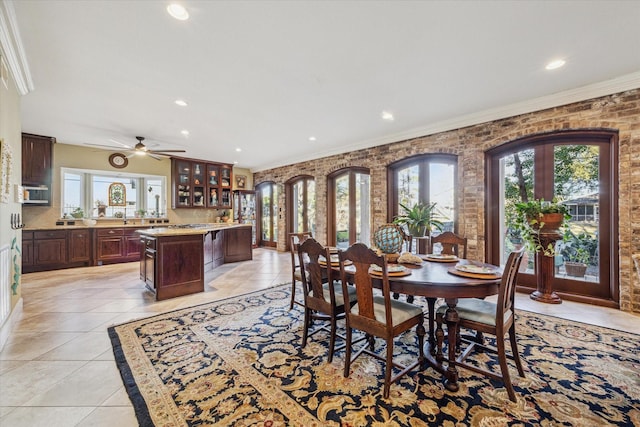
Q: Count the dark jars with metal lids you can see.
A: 0